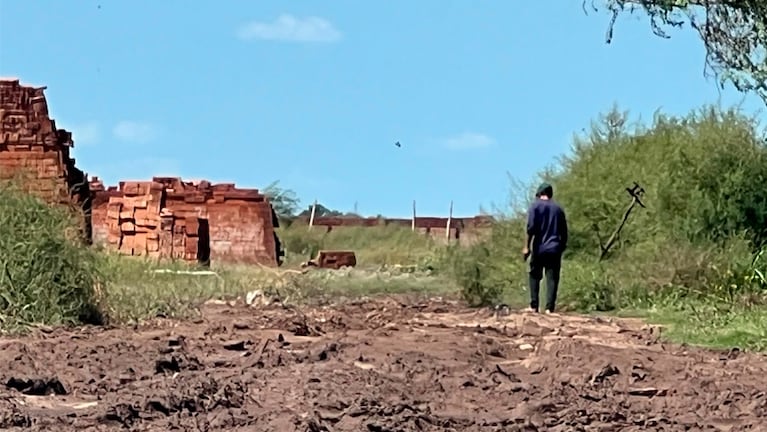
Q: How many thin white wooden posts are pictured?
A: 3